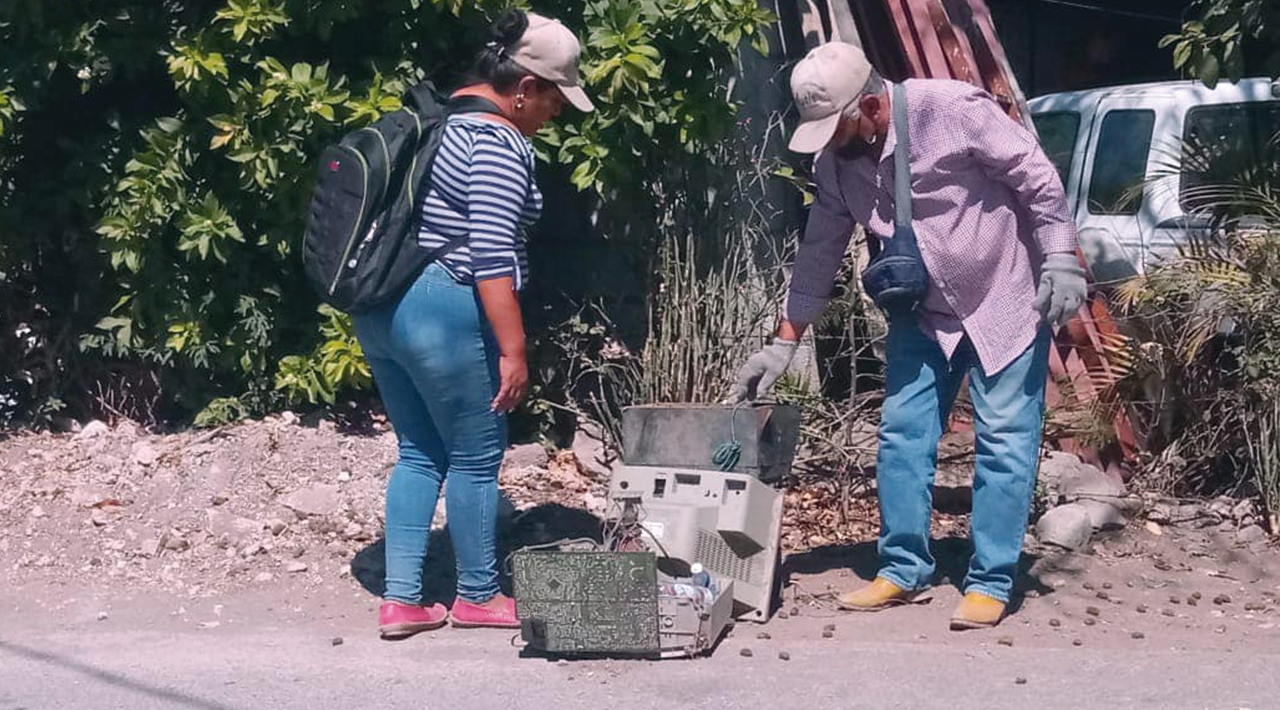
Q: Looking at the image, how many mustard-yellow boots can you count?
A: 2